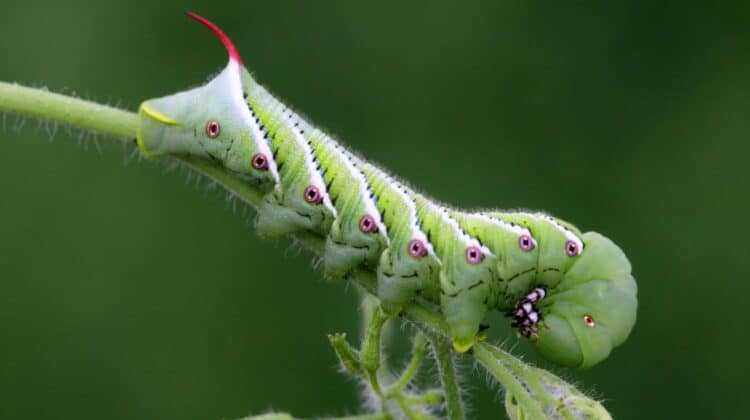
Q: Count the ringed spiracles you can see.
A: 9